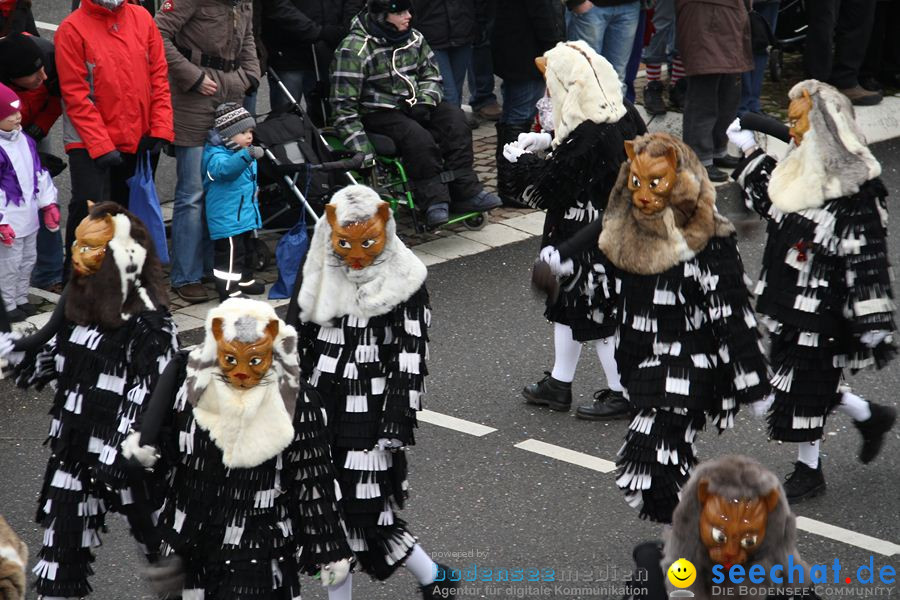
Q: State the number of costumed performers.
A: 7